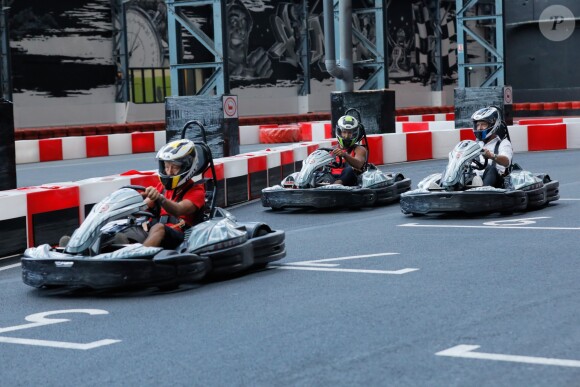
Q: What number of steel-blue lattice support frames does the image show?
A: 3